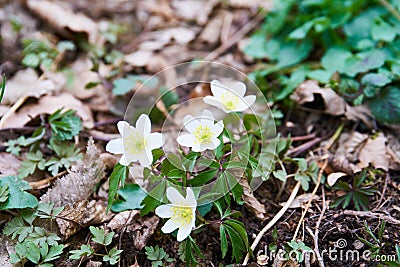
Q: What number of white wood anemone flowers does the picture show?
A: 4